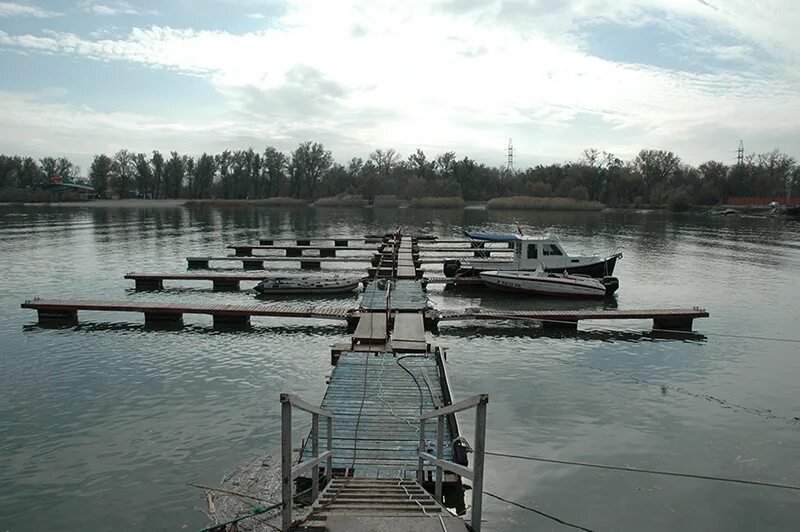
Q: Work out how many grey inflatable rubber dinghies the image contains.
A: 1